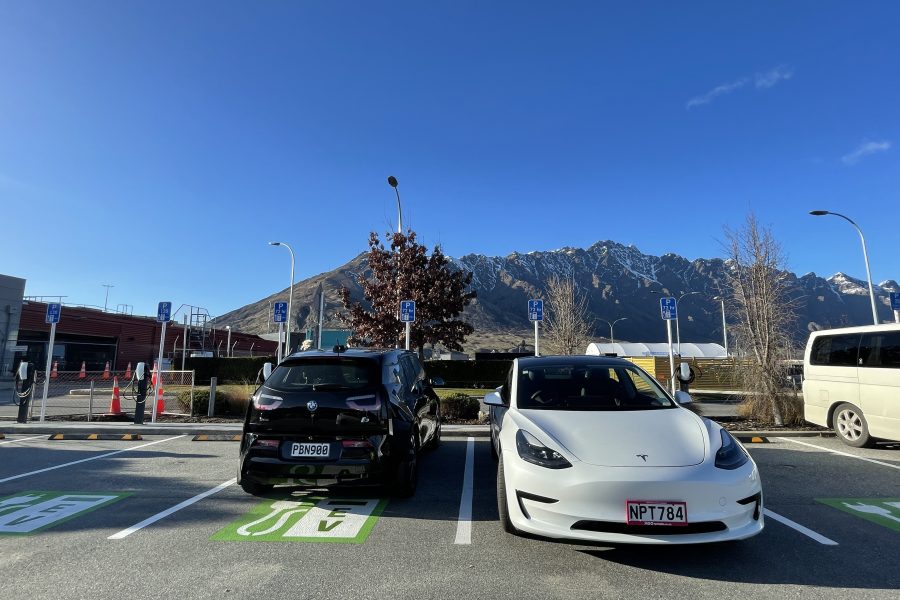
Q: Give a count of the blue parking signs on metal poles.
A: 7